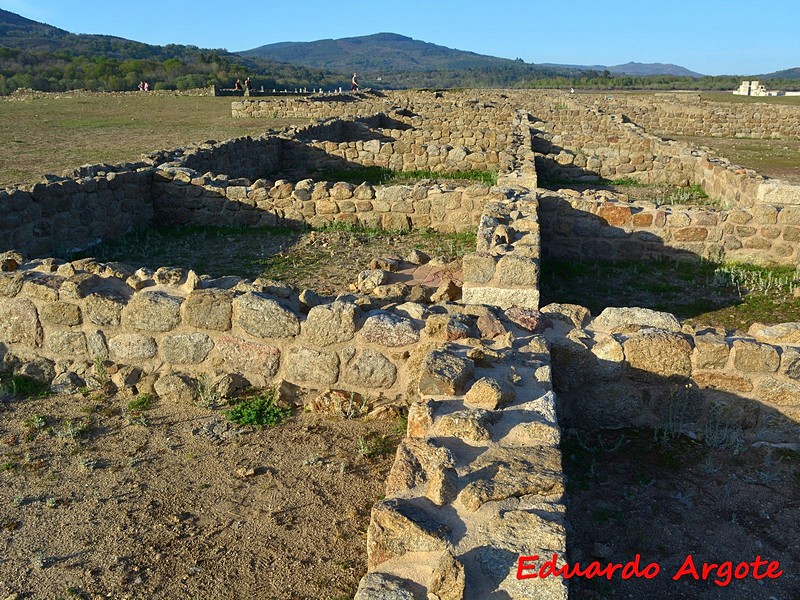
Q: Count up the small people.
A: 5